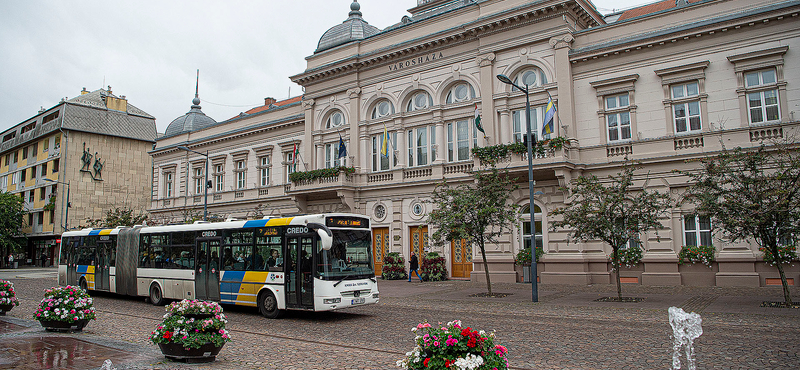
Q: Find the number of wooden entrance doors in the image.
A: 3